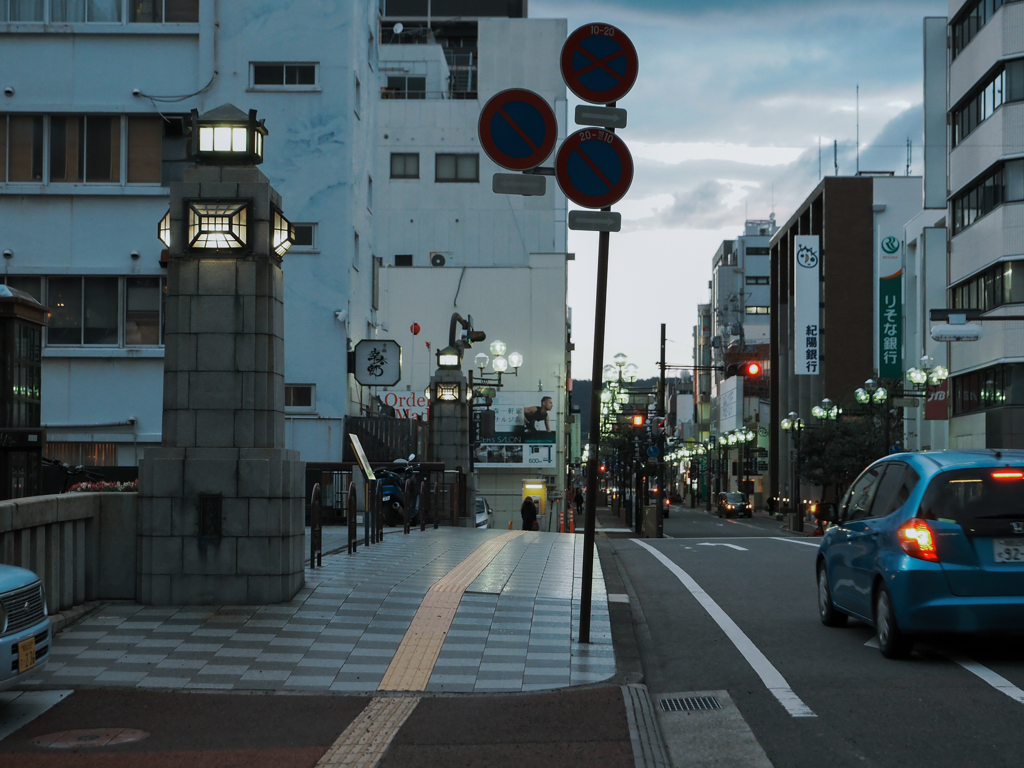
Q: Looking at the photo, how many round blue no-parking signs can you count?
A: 3